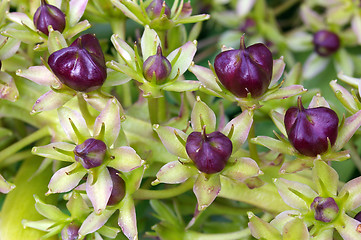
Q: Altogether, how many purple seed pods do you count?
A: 12